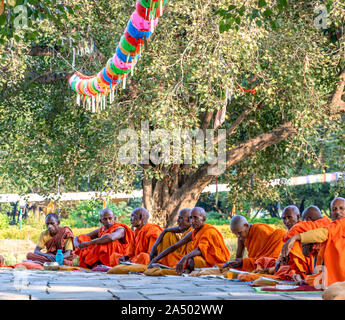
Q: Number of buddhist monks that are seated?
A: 9